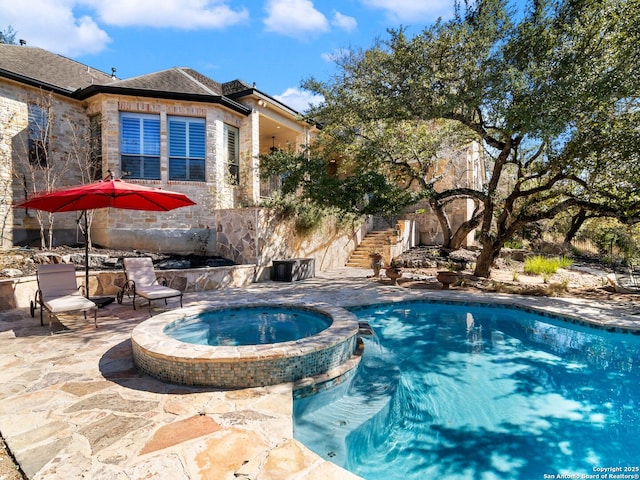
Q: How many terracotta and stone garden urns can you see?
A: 3